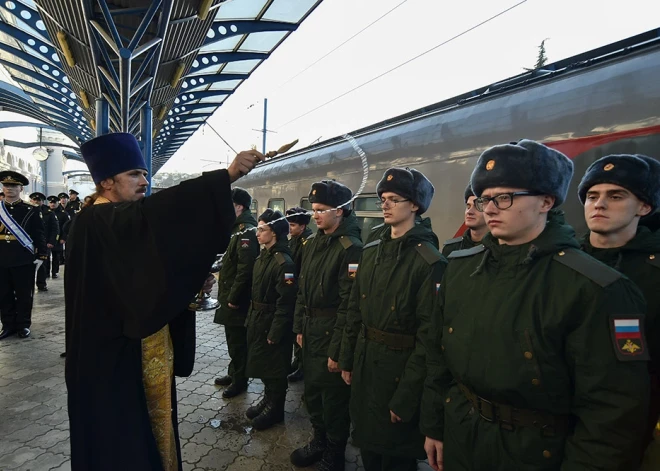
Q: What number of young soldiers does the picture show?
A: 8